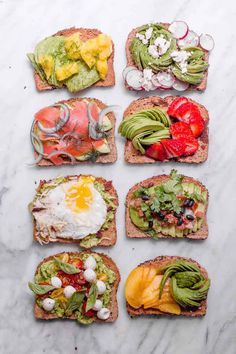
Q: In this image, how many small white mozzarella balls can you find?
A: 8